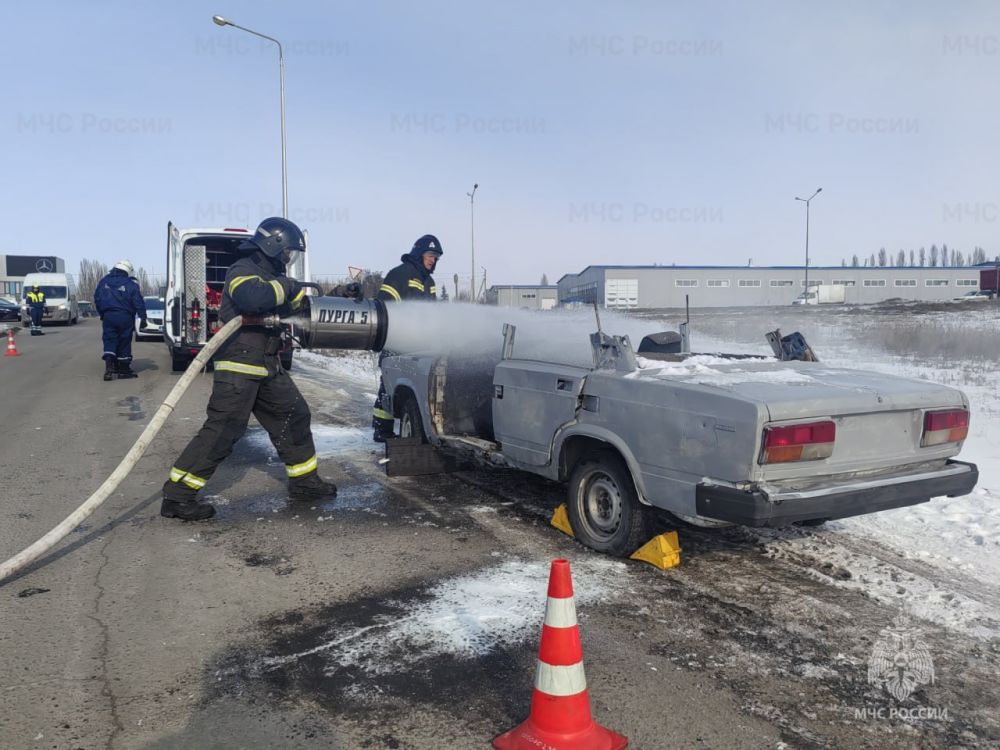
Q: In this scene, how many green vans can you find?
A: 0